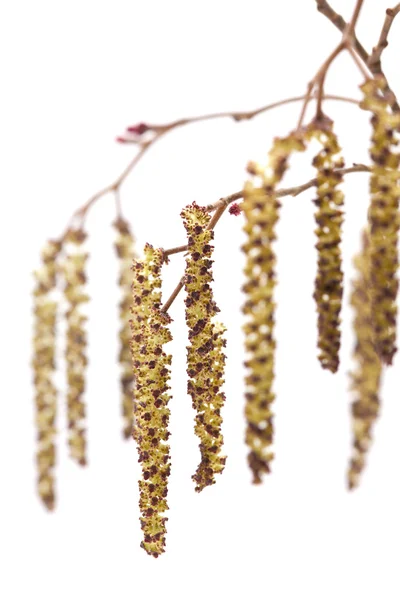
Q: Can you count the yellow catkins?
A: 9